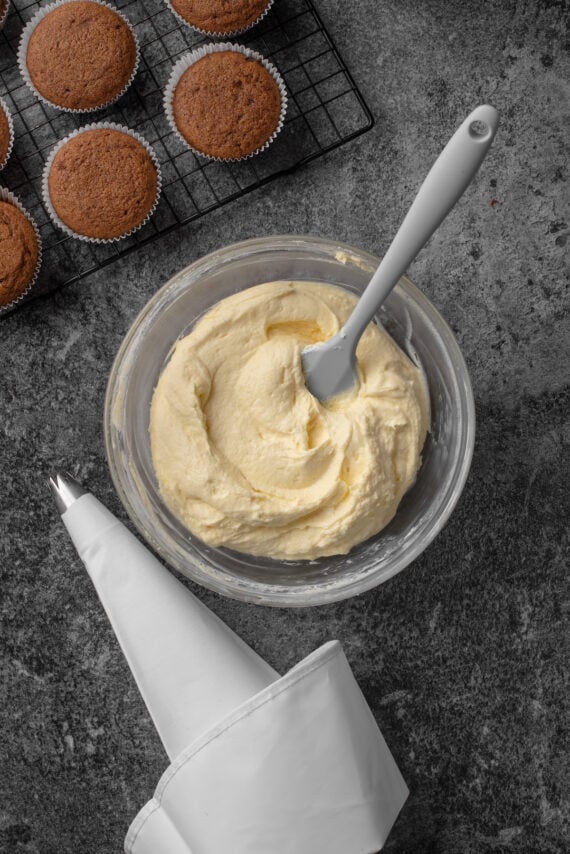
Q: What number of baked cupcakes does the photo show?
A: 7